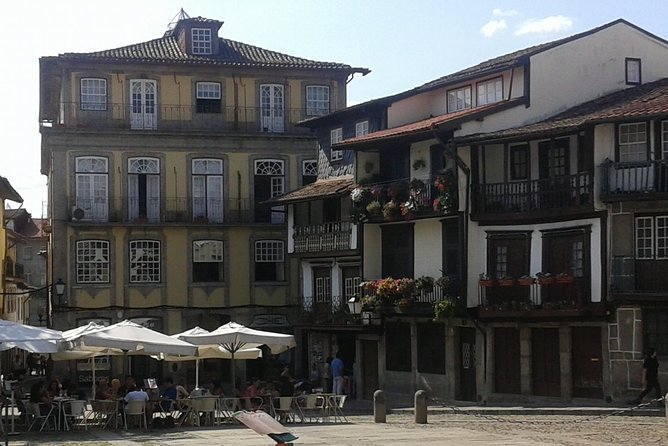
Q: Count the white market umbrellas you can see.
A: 5